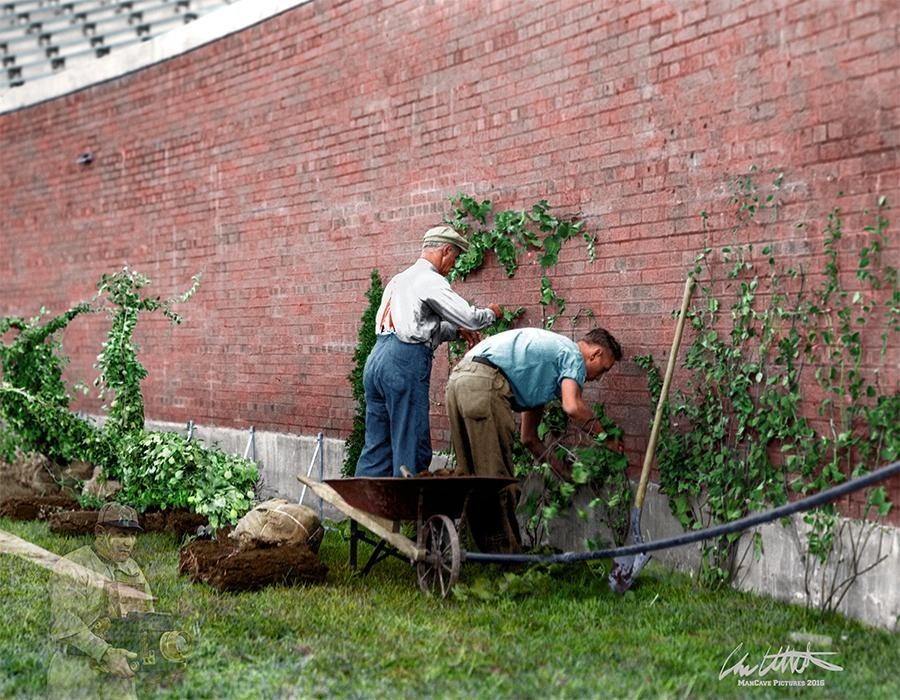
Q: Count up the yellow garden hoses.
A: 0